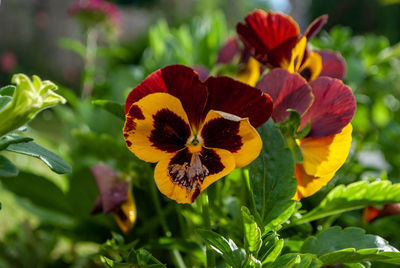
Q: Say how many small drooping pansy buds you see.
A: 1